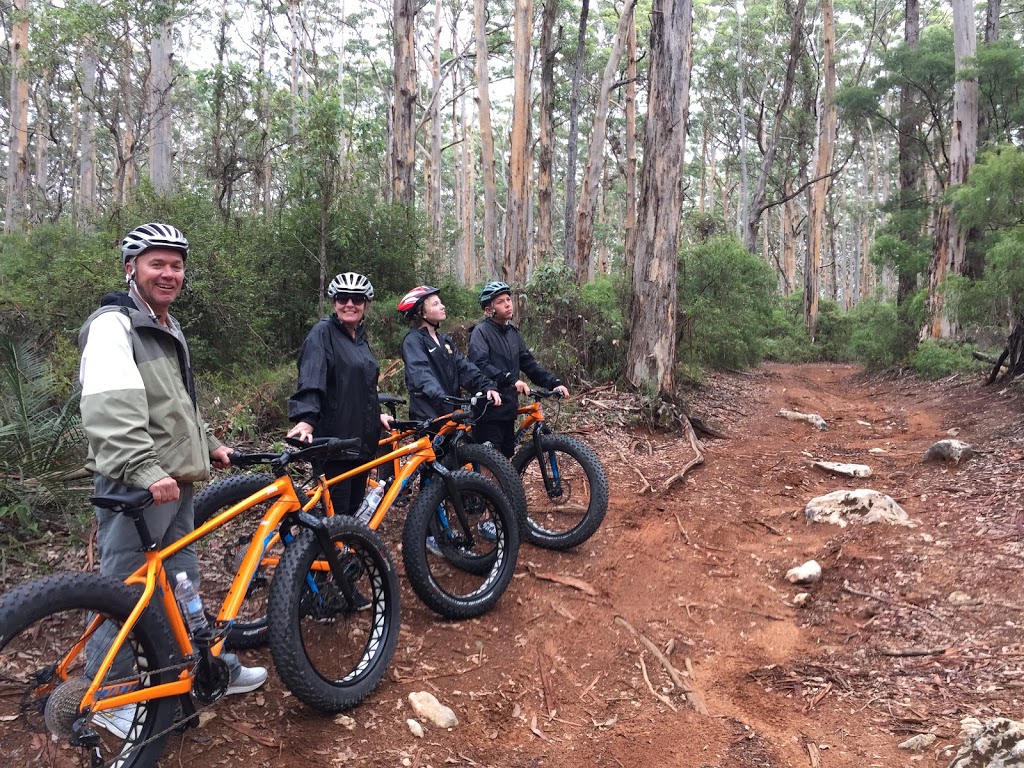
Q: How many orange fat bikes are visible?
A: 4